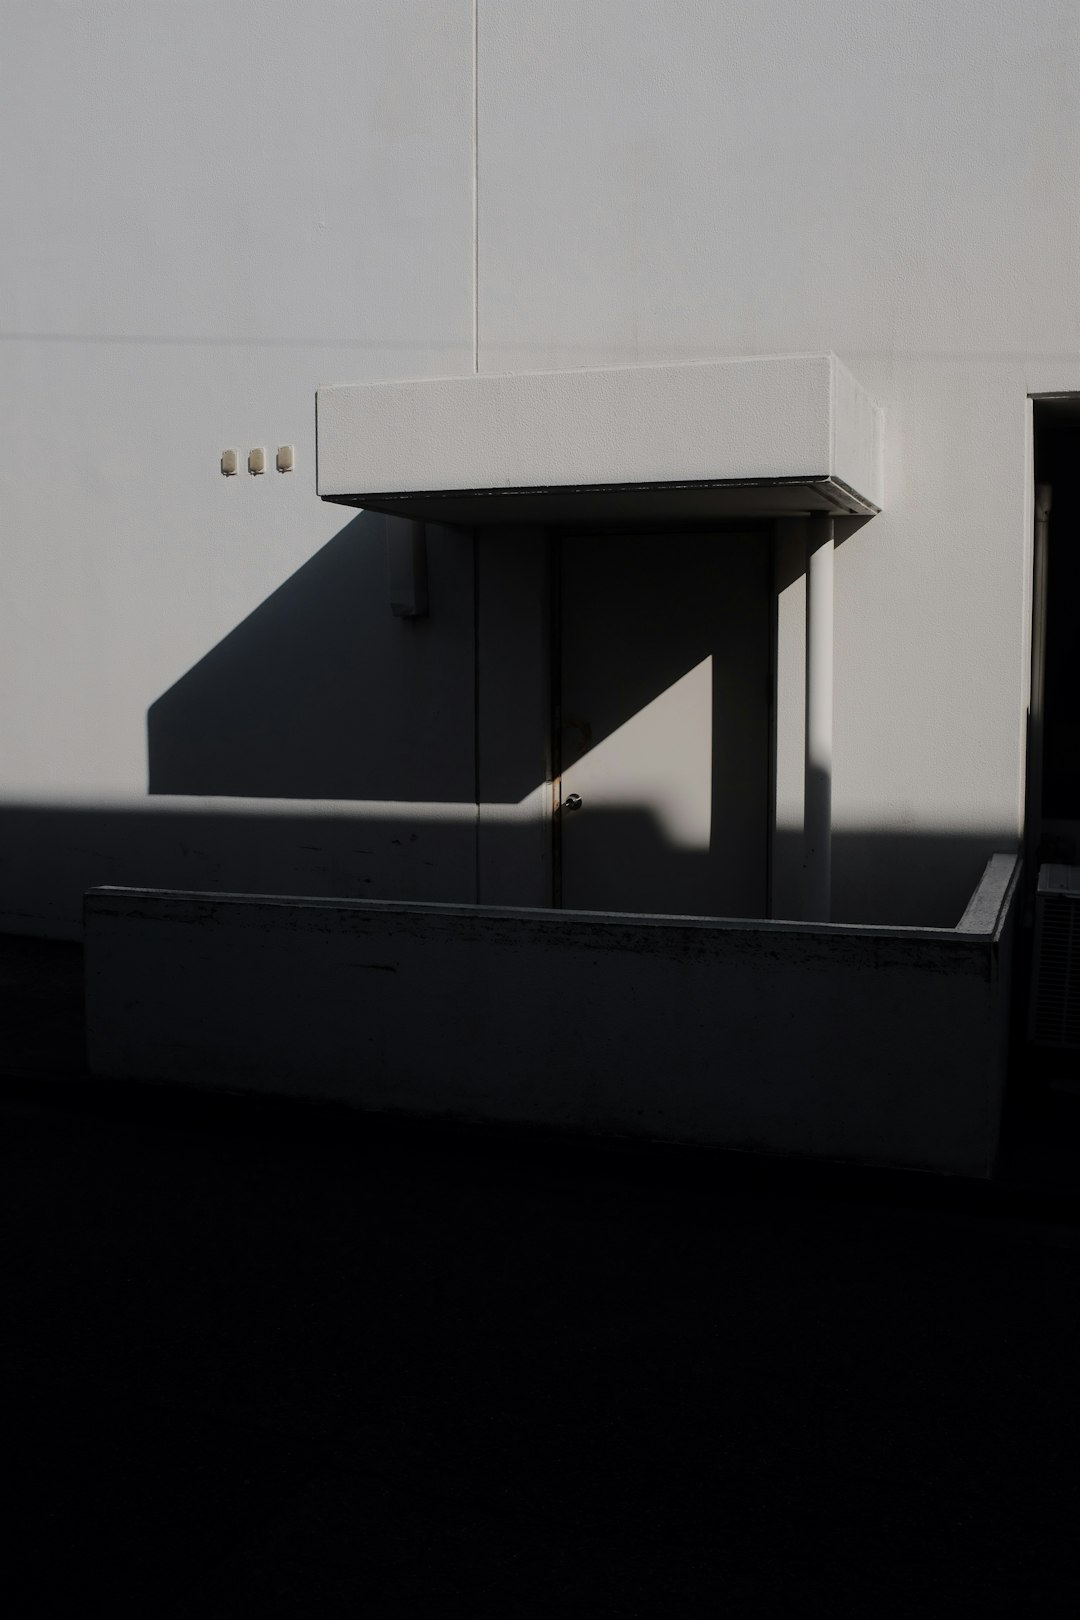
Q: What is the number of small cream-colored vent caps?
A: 3